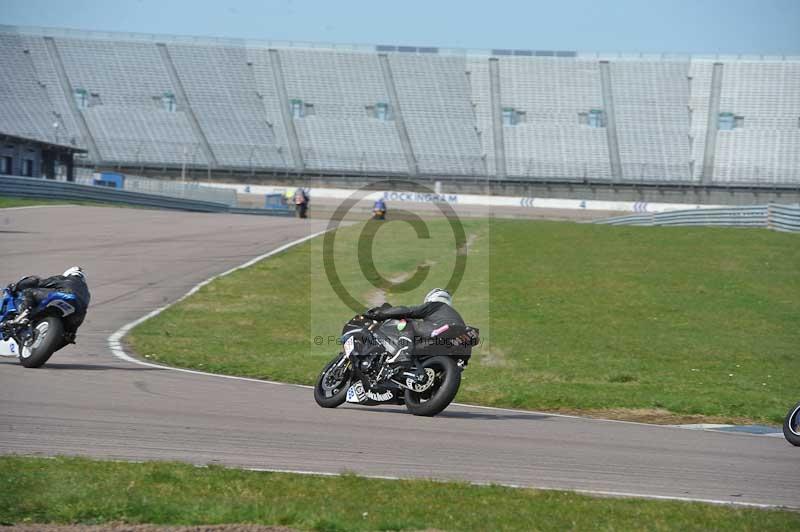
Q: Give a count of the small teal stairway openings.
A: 7